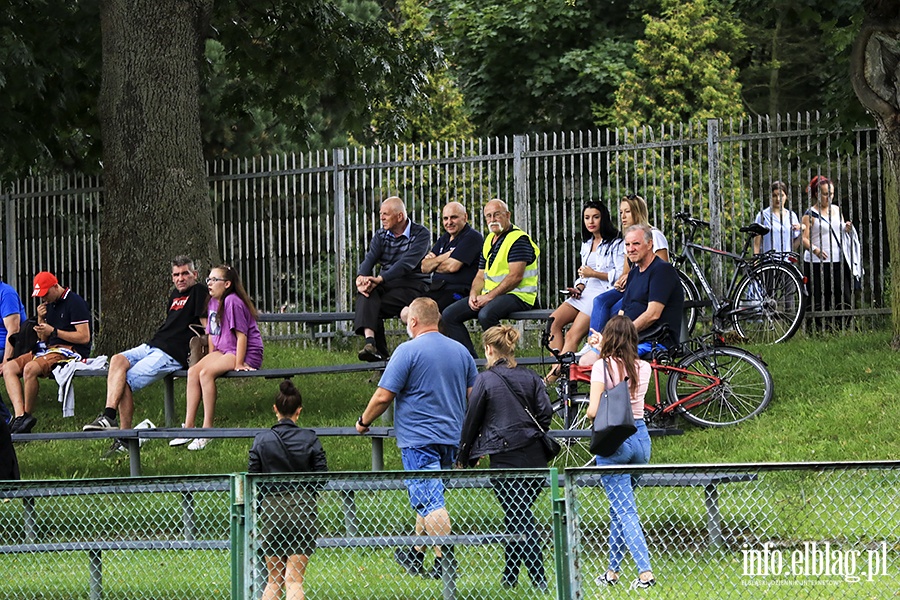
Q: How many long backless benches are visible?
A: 5